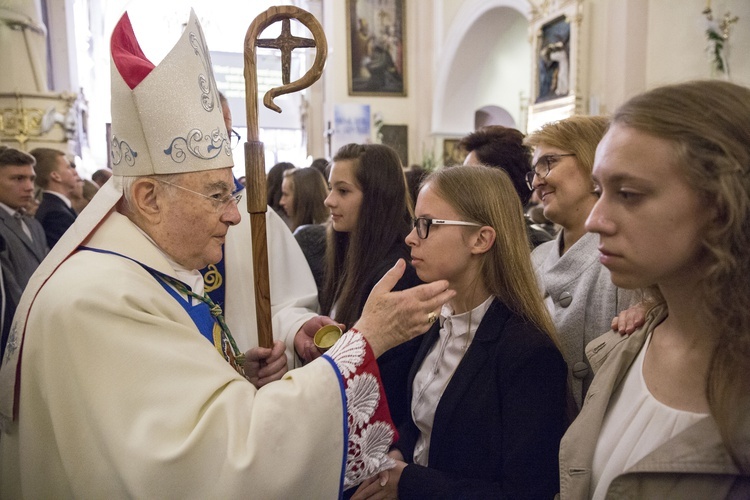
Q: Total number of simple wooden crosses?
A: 1